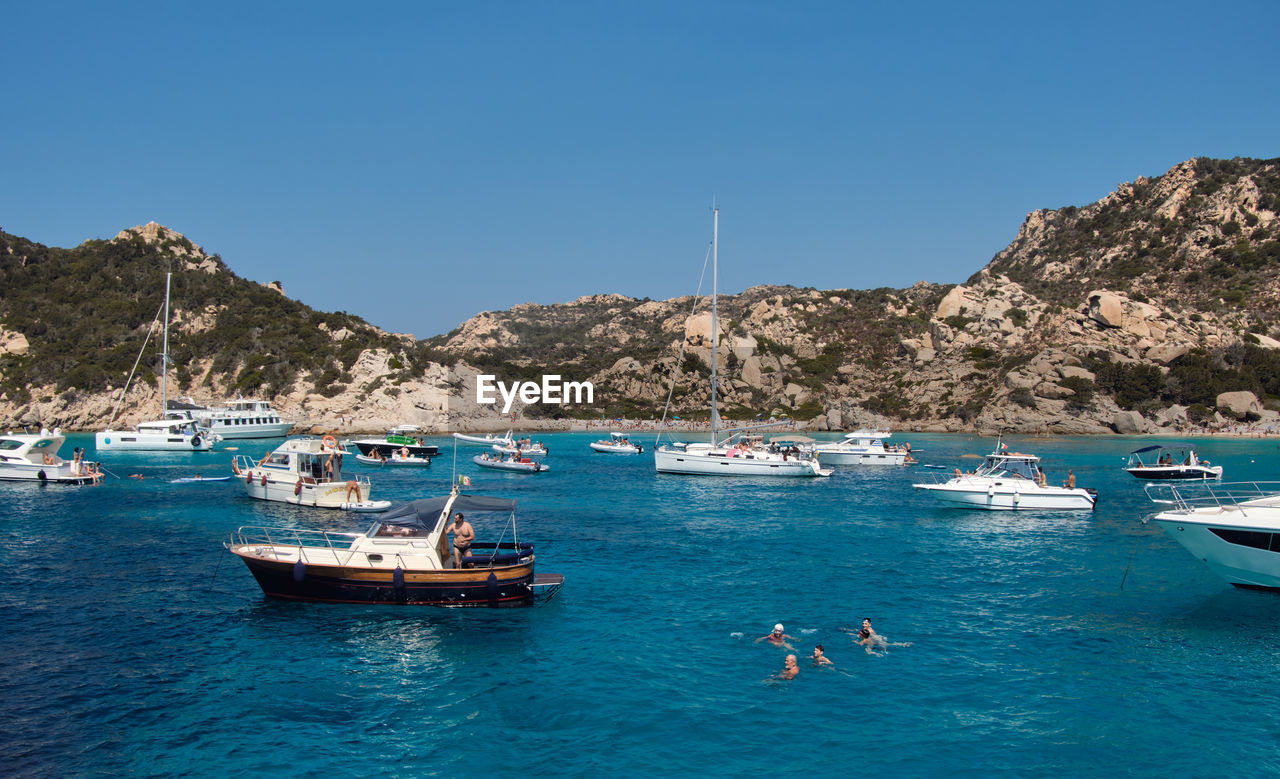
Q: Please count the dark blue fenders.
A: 3